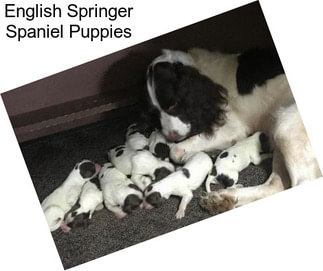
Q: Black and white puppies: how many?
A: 9